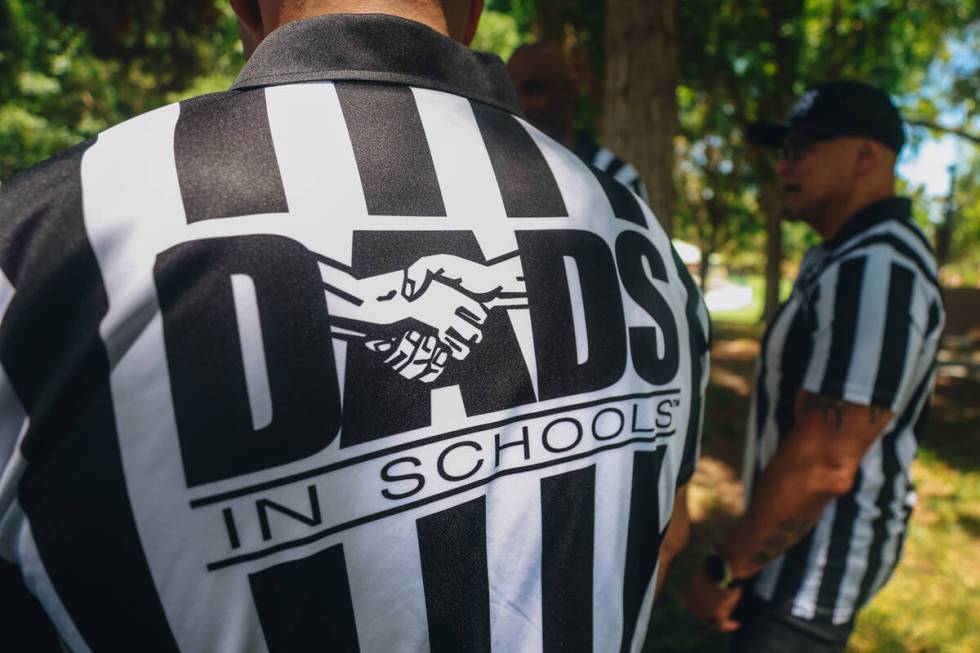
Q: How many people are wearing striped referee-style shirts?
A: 3